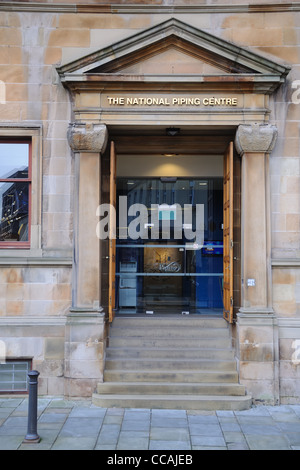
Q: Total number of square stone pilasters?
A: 2